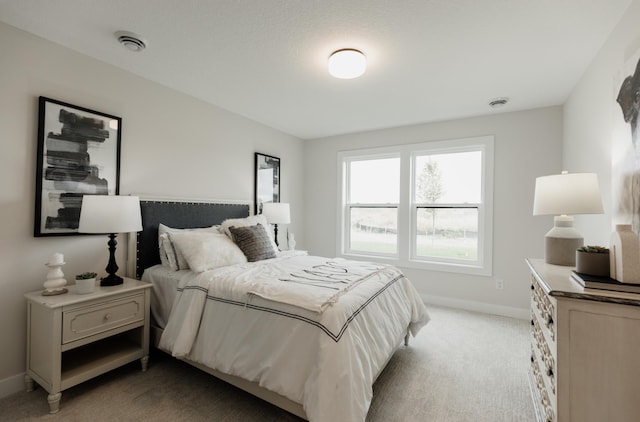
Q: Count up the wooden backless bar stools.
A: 0